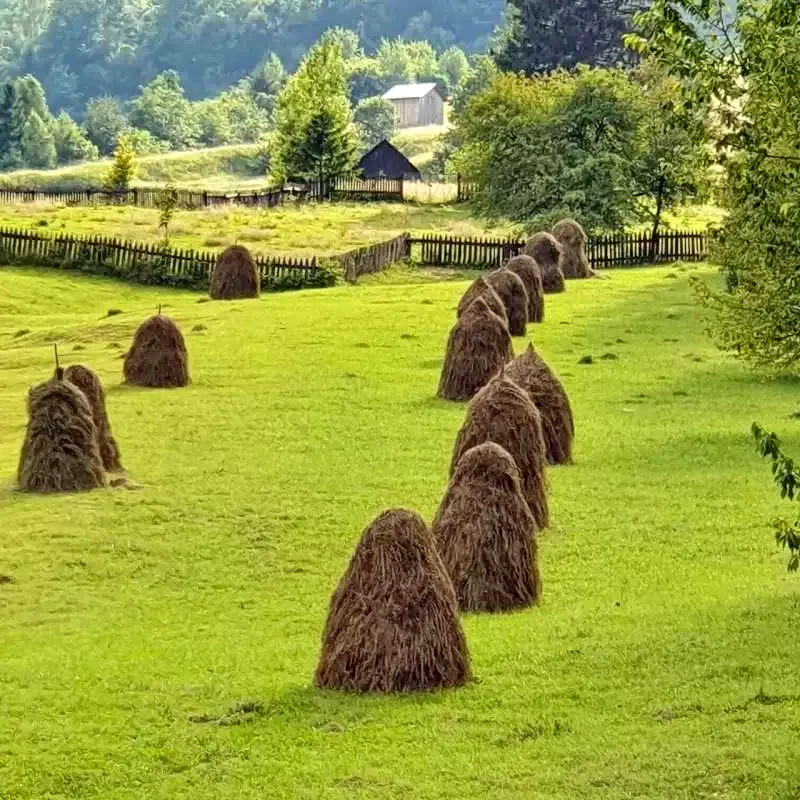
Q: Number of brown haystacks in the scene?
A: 14